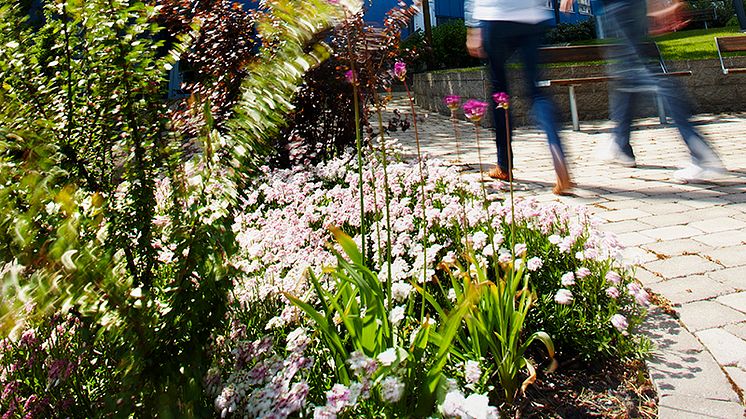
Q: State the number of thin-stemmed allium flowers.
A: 5